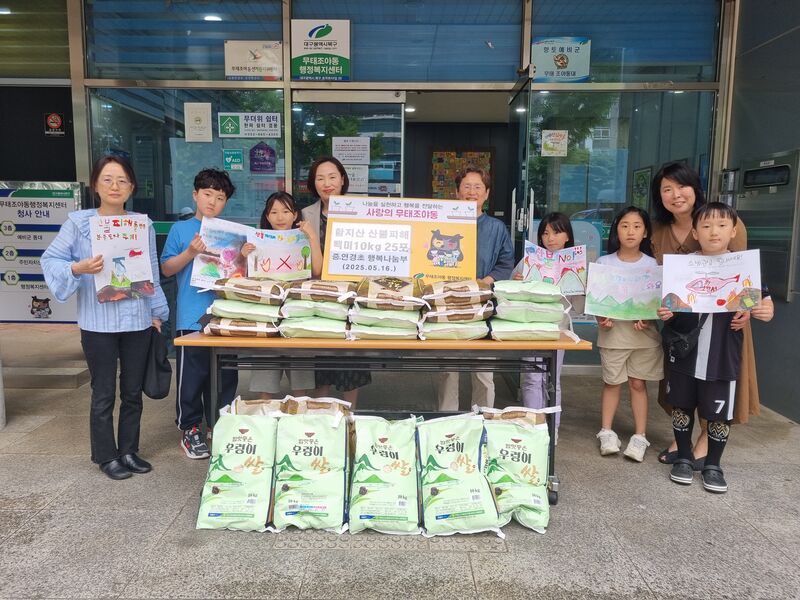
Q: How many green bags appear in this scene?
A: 14